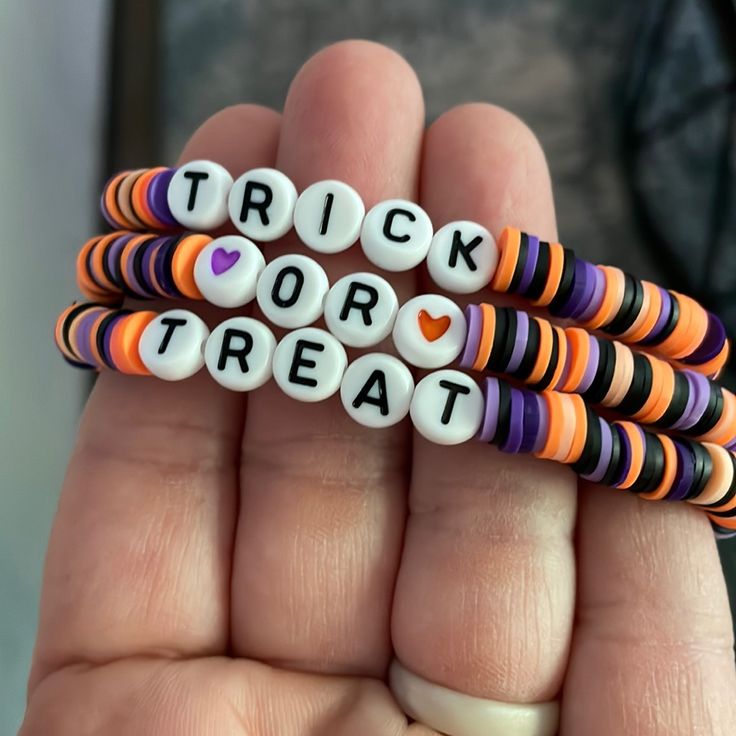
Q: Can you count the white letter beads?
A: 12